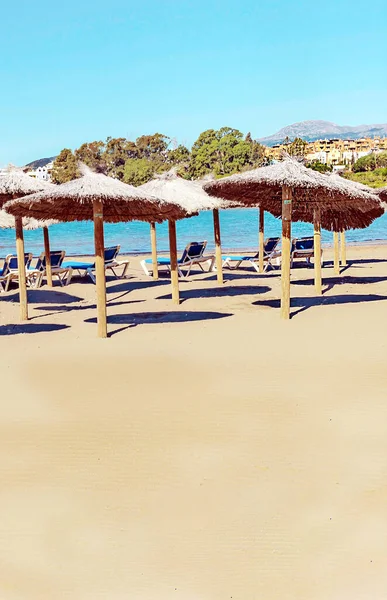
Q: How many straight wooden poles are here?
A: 11